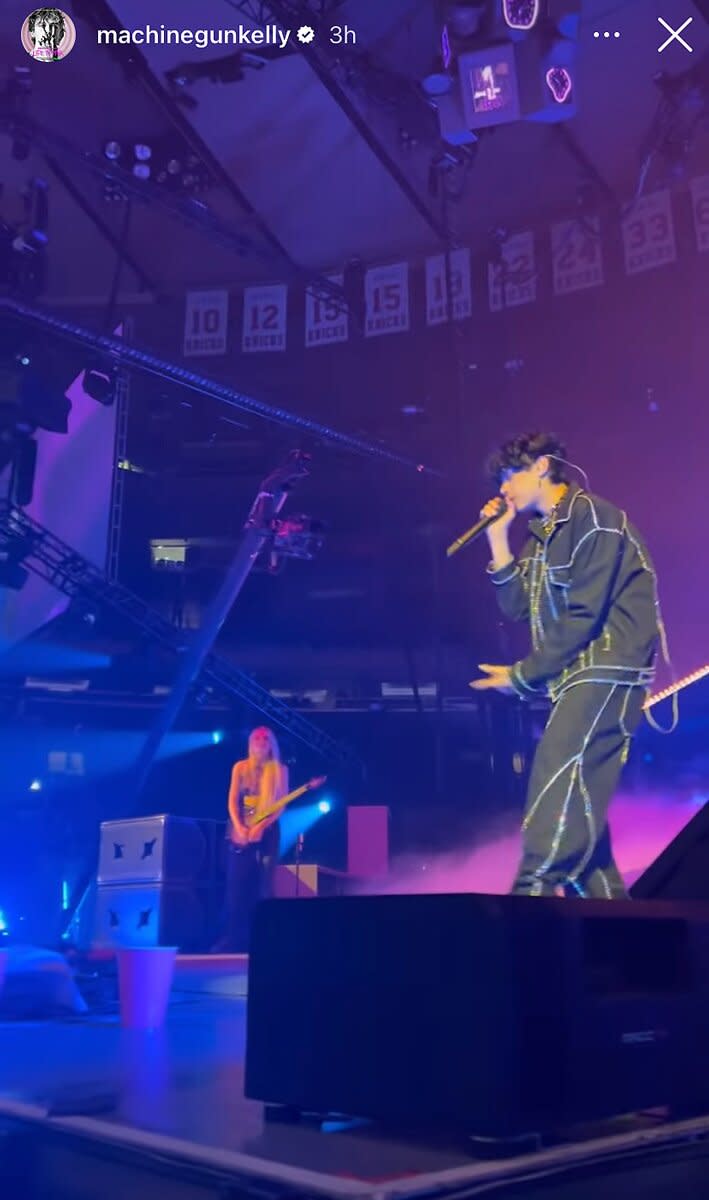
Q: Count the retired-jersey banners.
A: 9